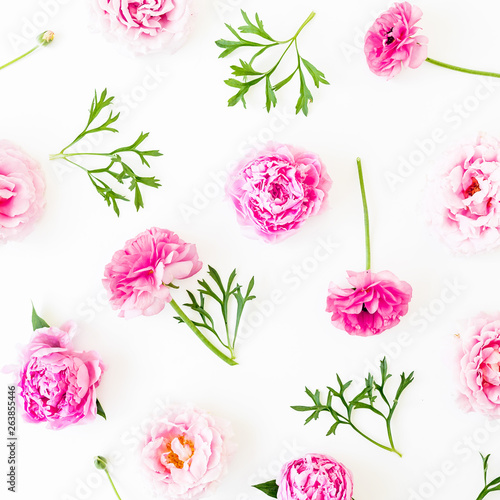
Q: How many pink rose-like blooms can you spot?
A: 11